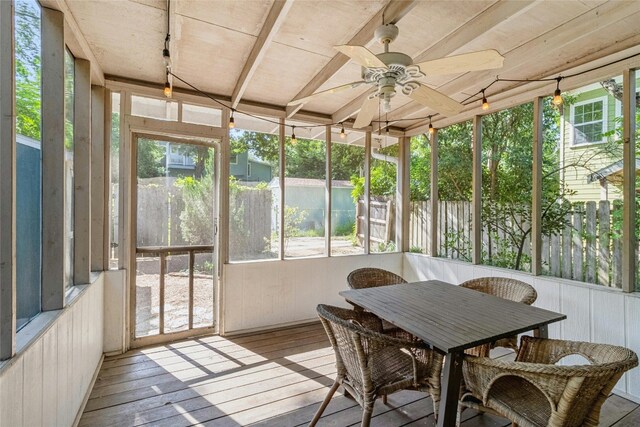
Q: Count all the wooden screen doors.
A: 1